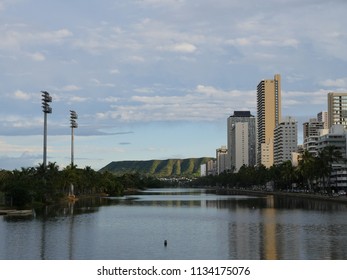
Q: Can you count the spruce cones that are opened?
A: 0